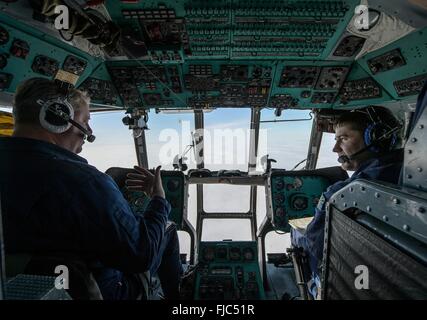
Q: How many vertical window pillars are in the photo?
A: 4